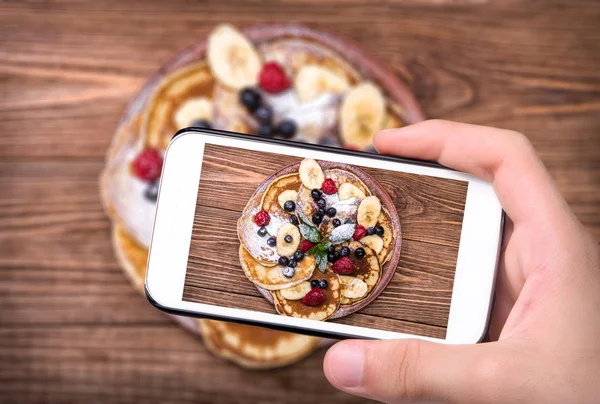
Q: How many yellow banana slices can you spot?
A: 12